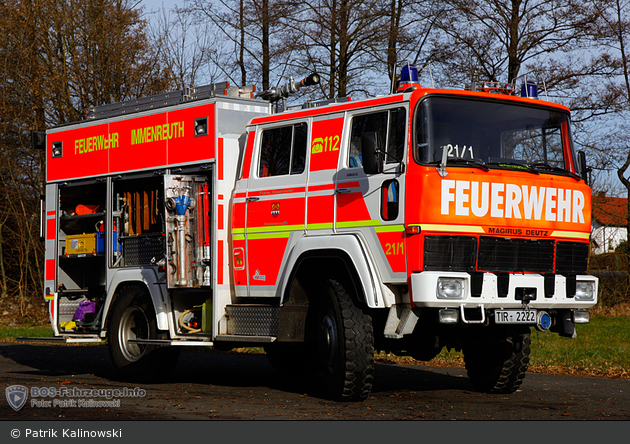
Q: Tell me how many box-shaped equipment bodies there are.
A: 1